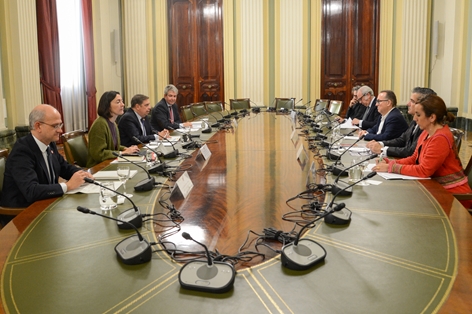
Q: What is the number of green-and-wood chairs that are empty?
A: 7